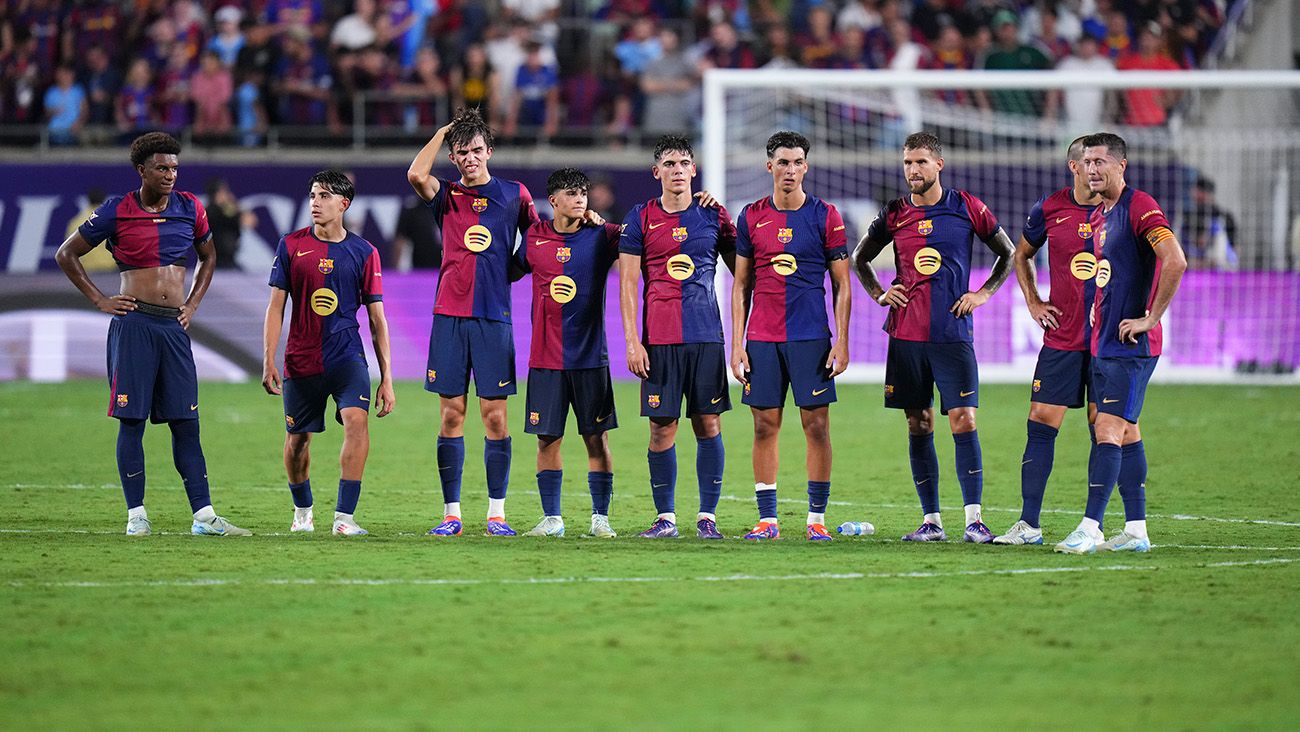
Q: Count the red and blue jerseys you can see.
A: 9